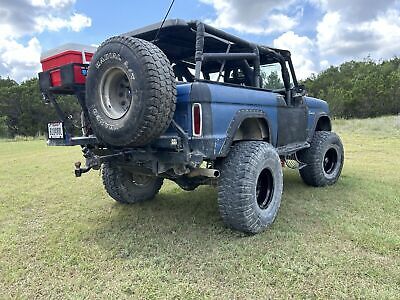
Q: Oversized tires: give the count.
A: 4